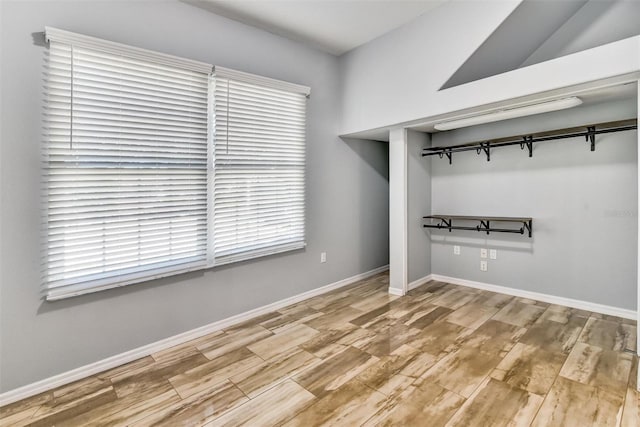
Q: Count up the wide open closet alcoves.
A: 1